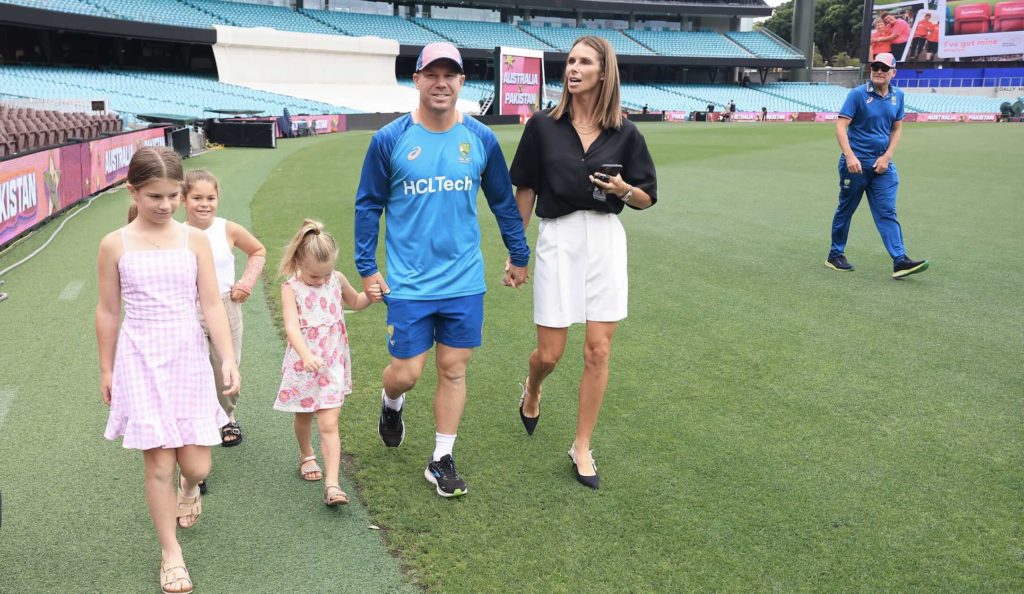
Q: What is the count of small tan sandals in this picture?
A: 4